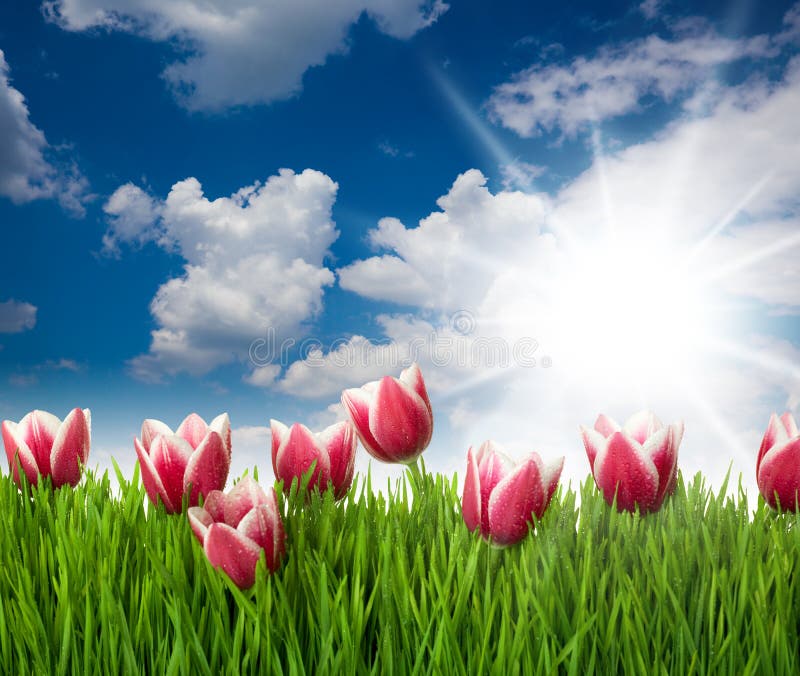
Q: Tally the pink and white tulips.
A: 8